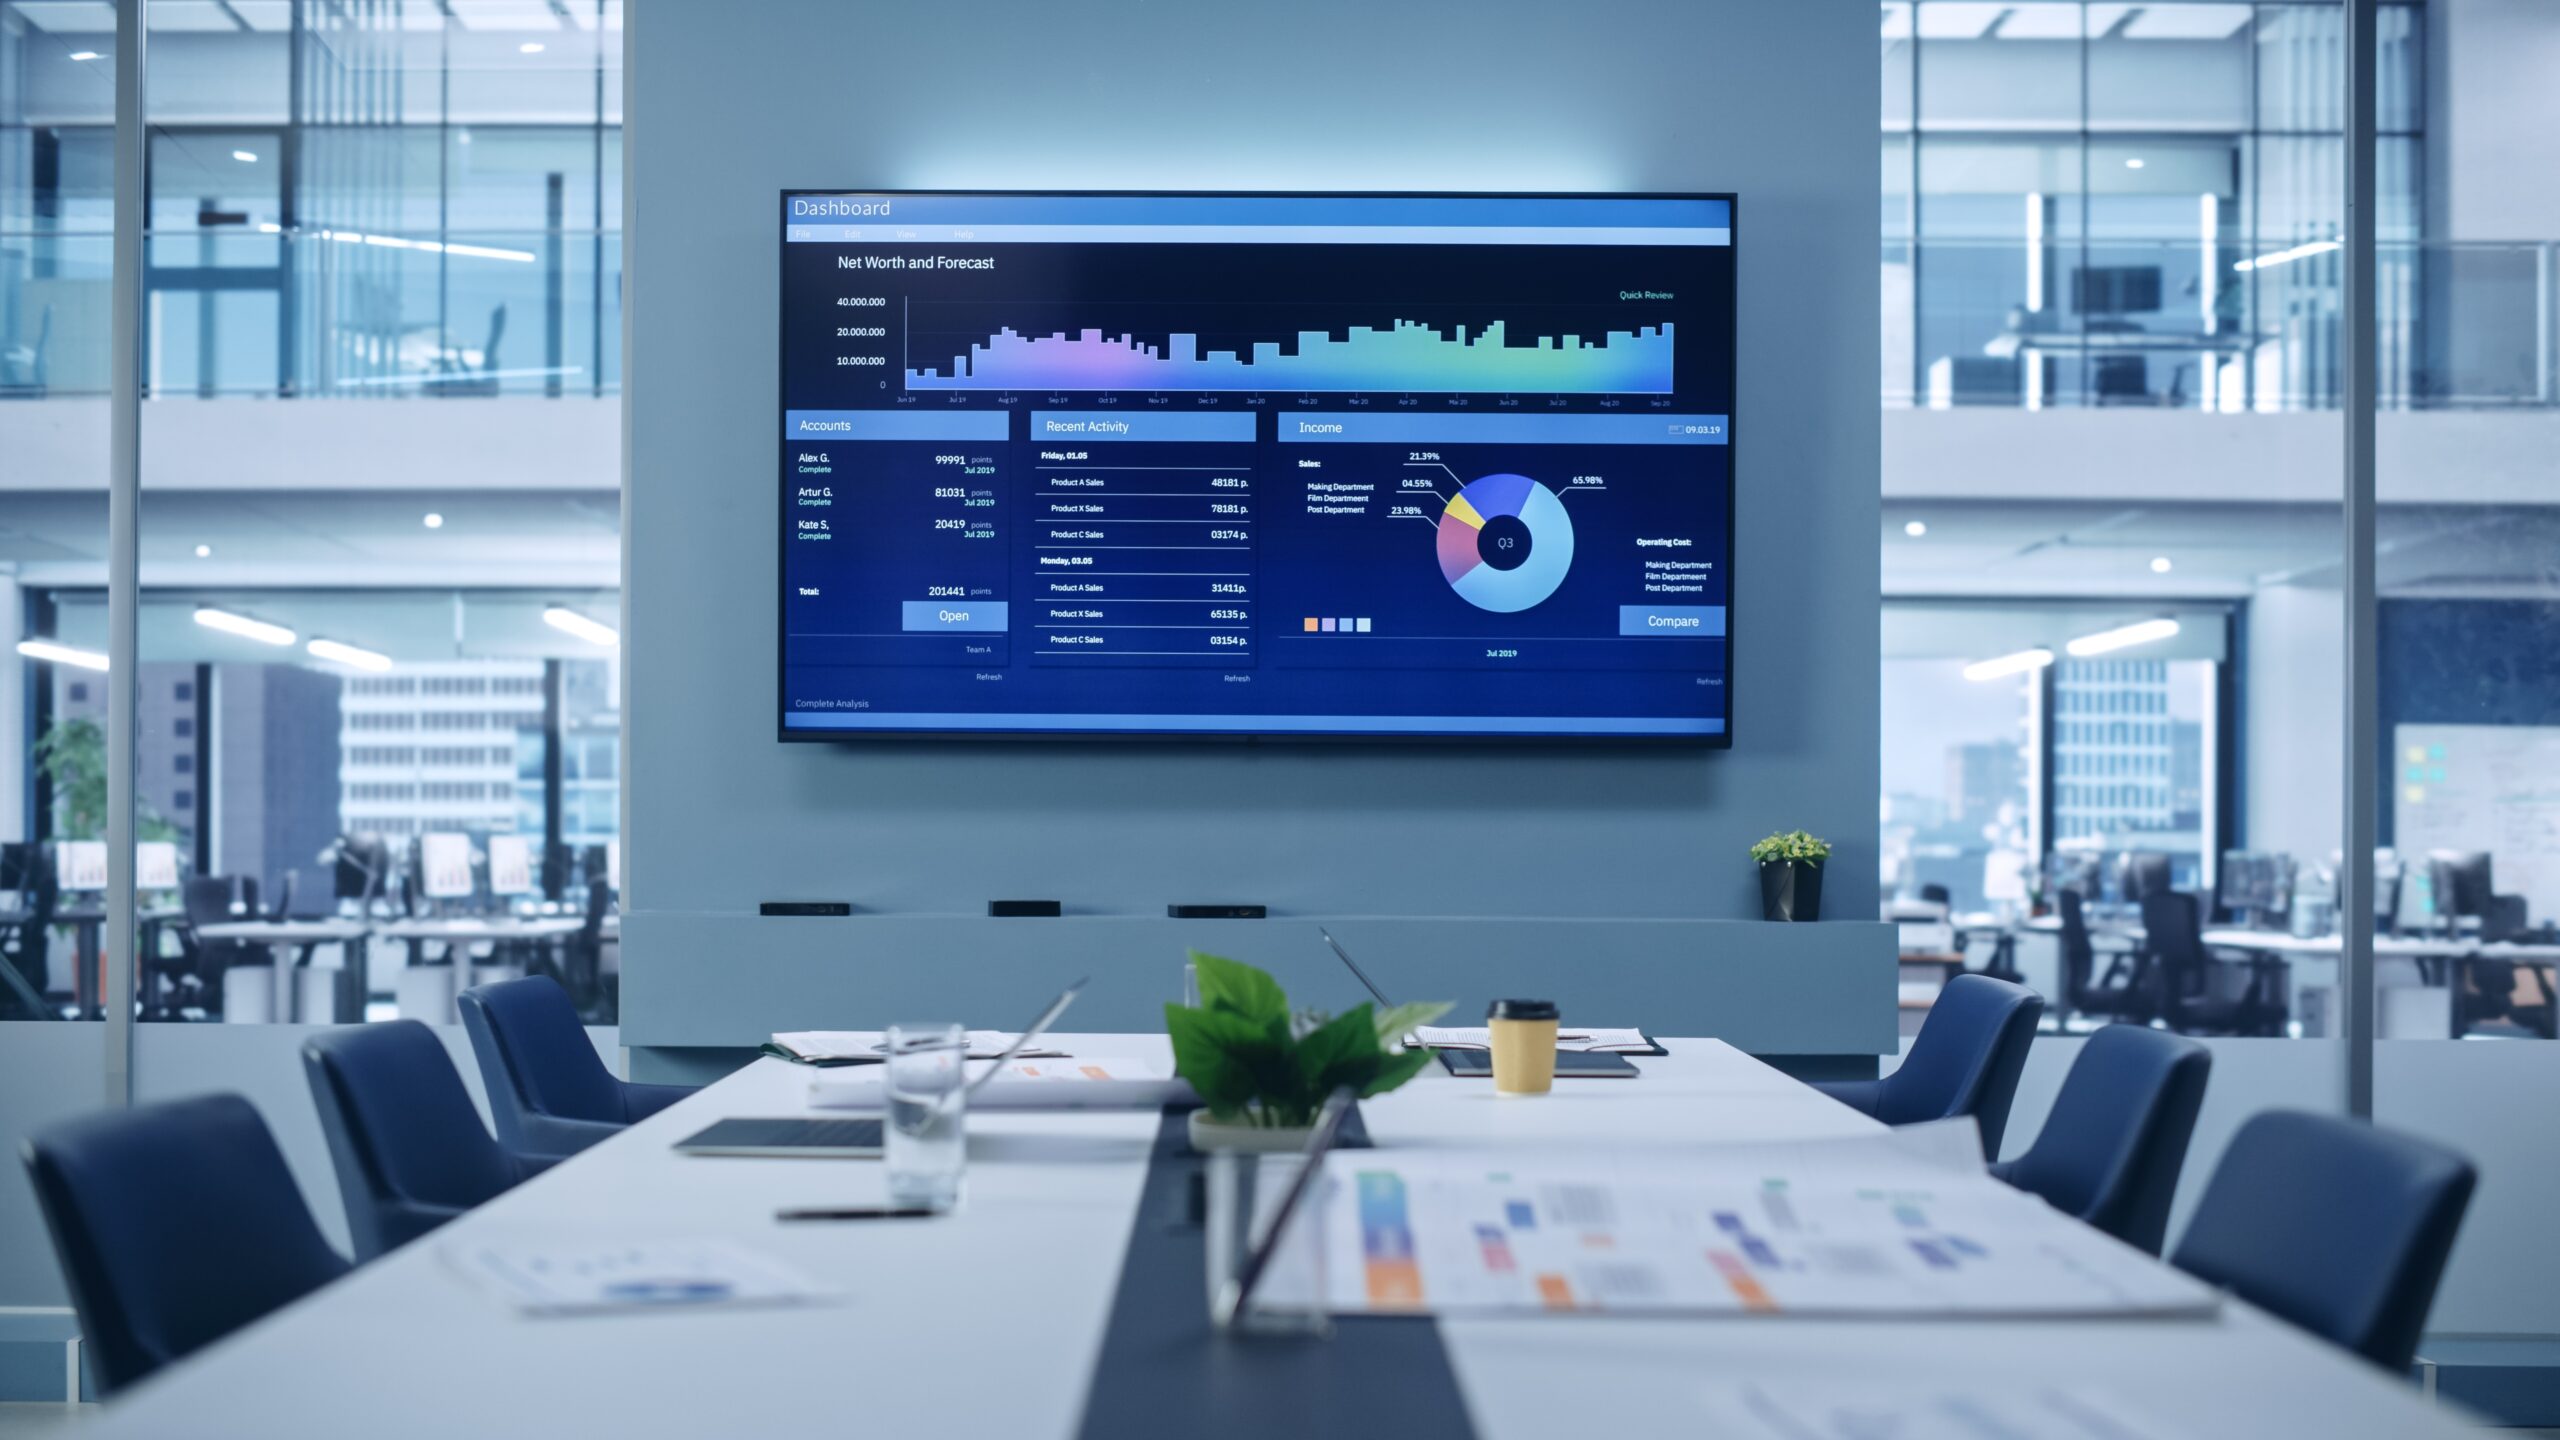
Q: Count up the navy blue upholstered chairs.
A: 6